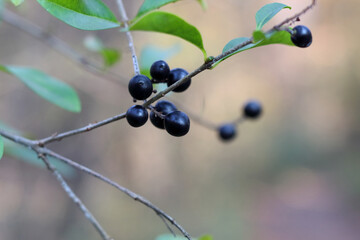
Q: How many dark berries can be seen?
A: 9